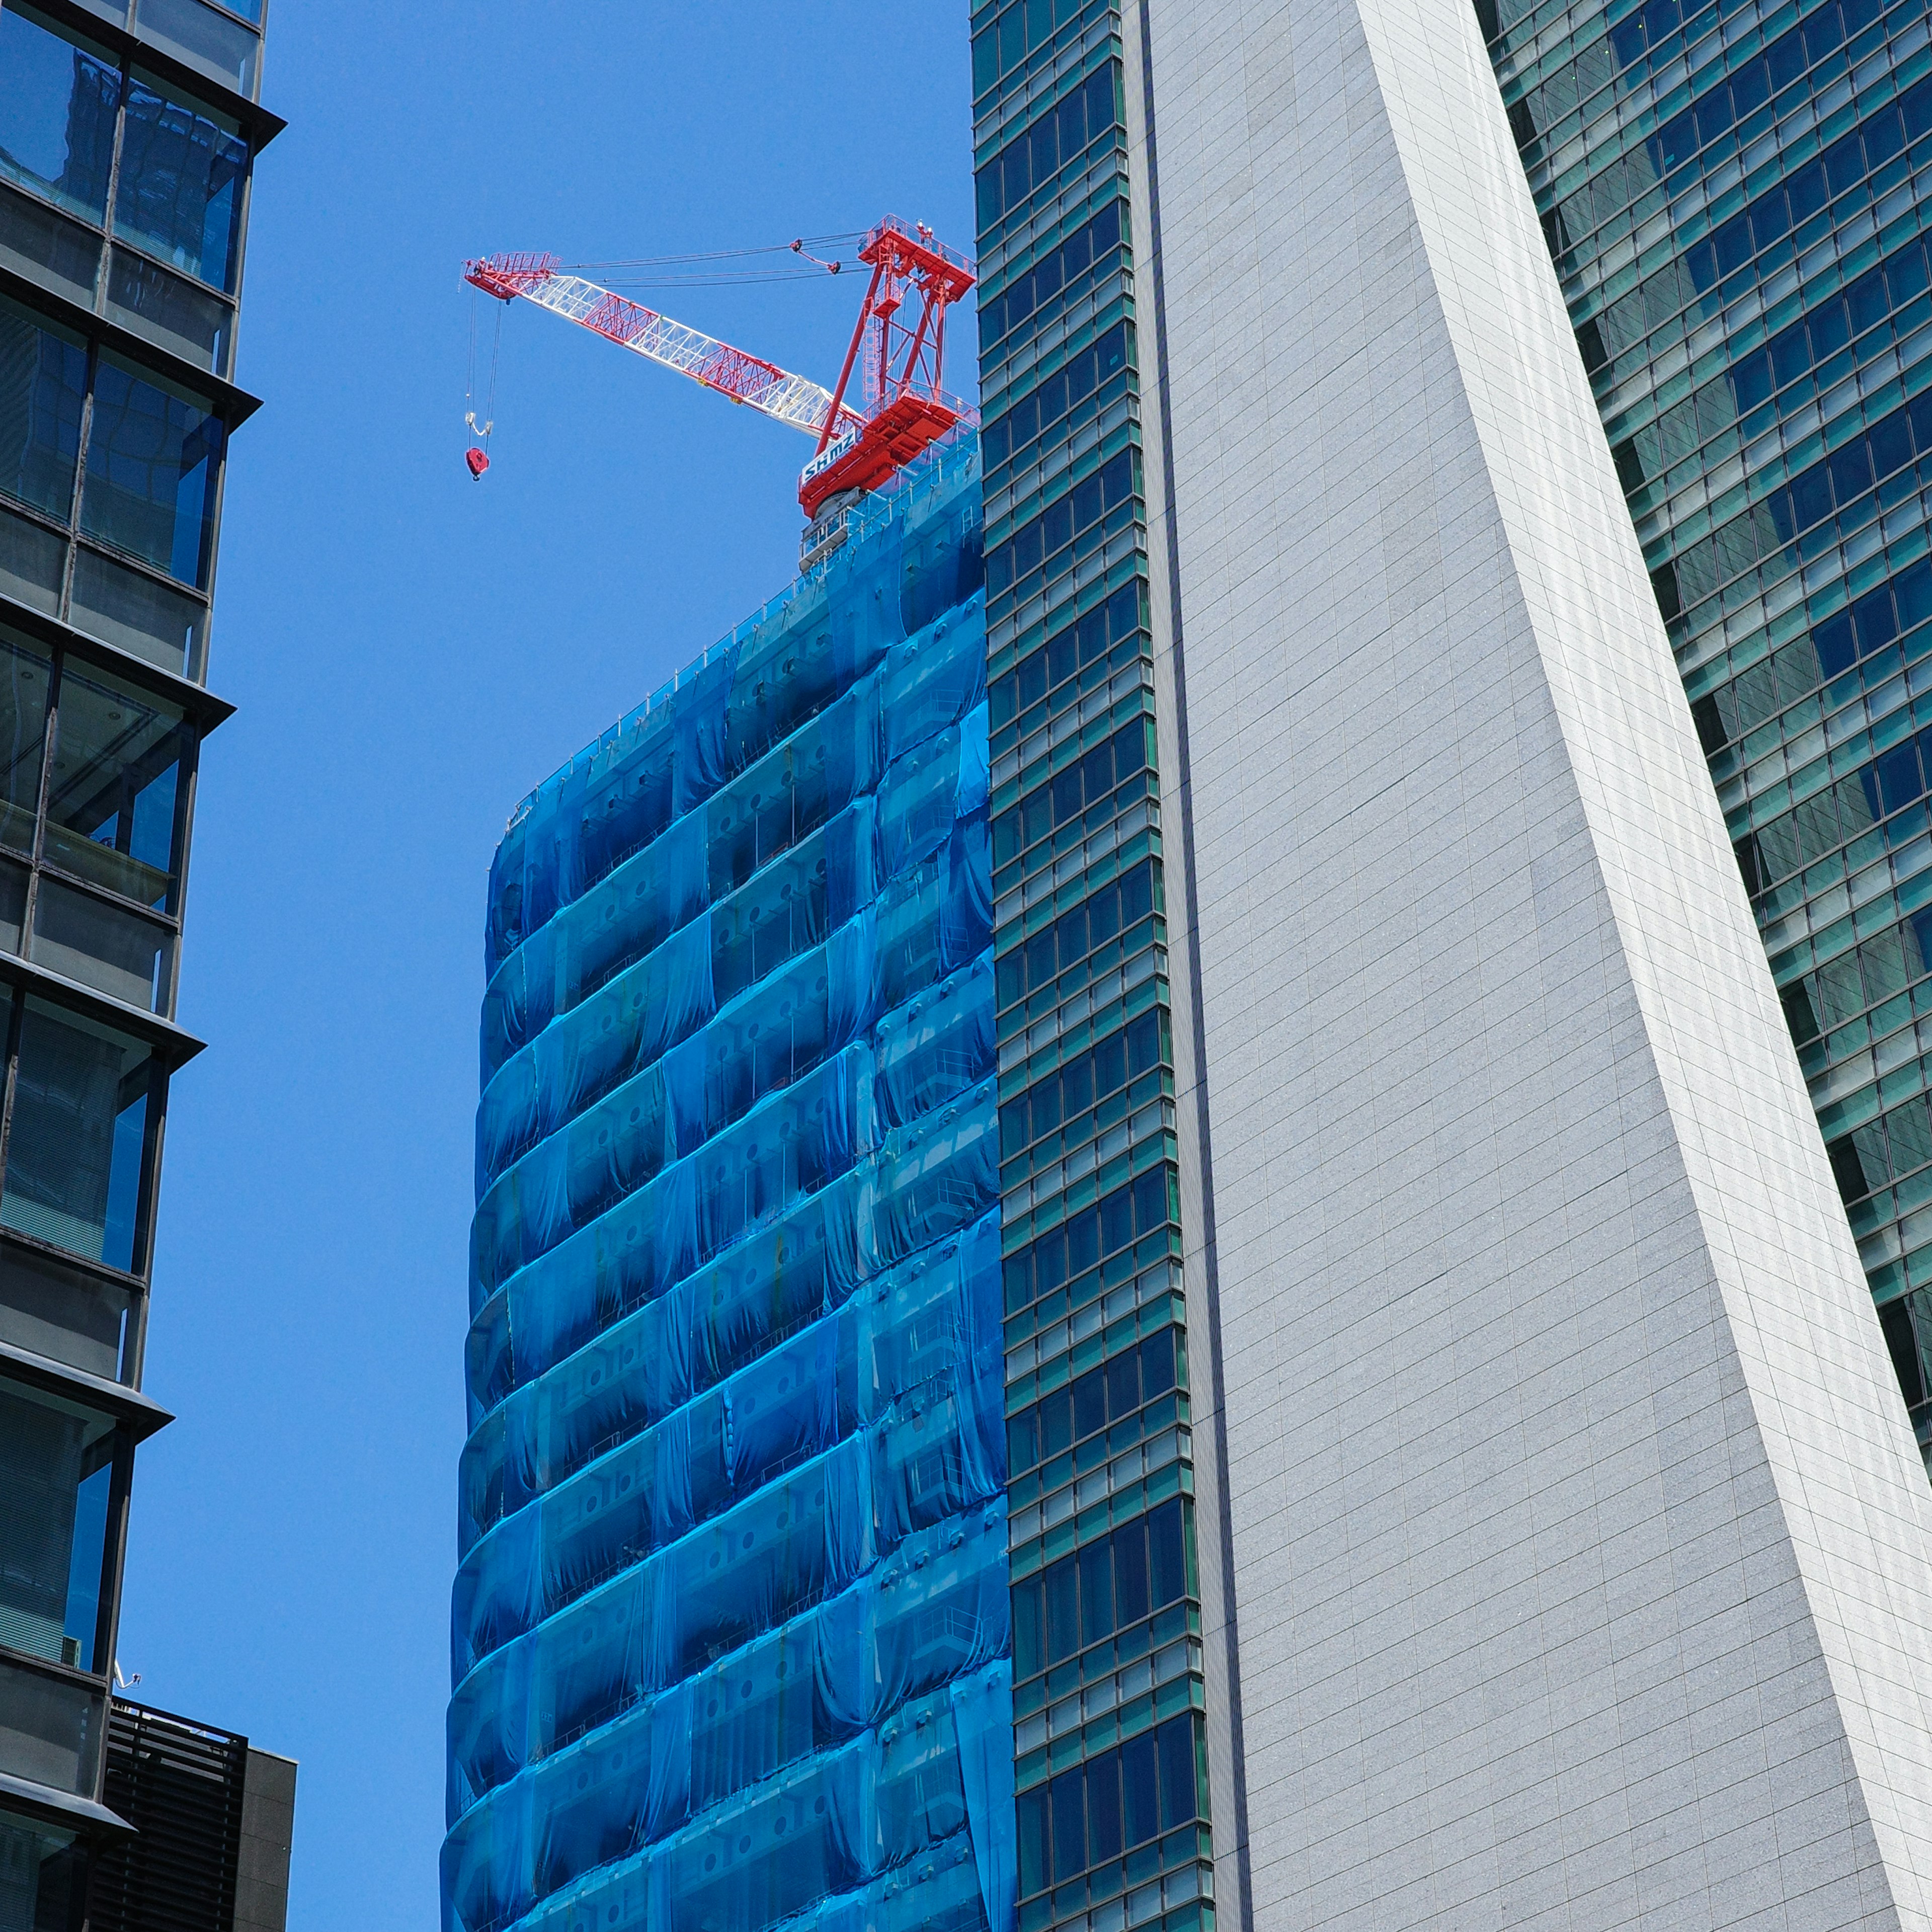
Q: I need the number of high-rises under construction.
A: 1